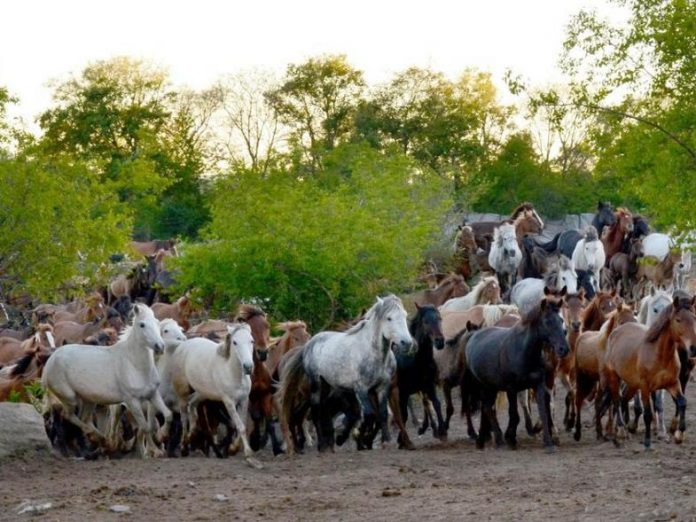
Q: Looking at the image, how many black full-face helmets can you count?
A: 0